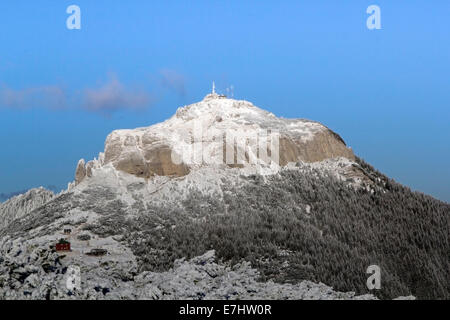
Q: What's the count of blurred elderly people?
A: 0